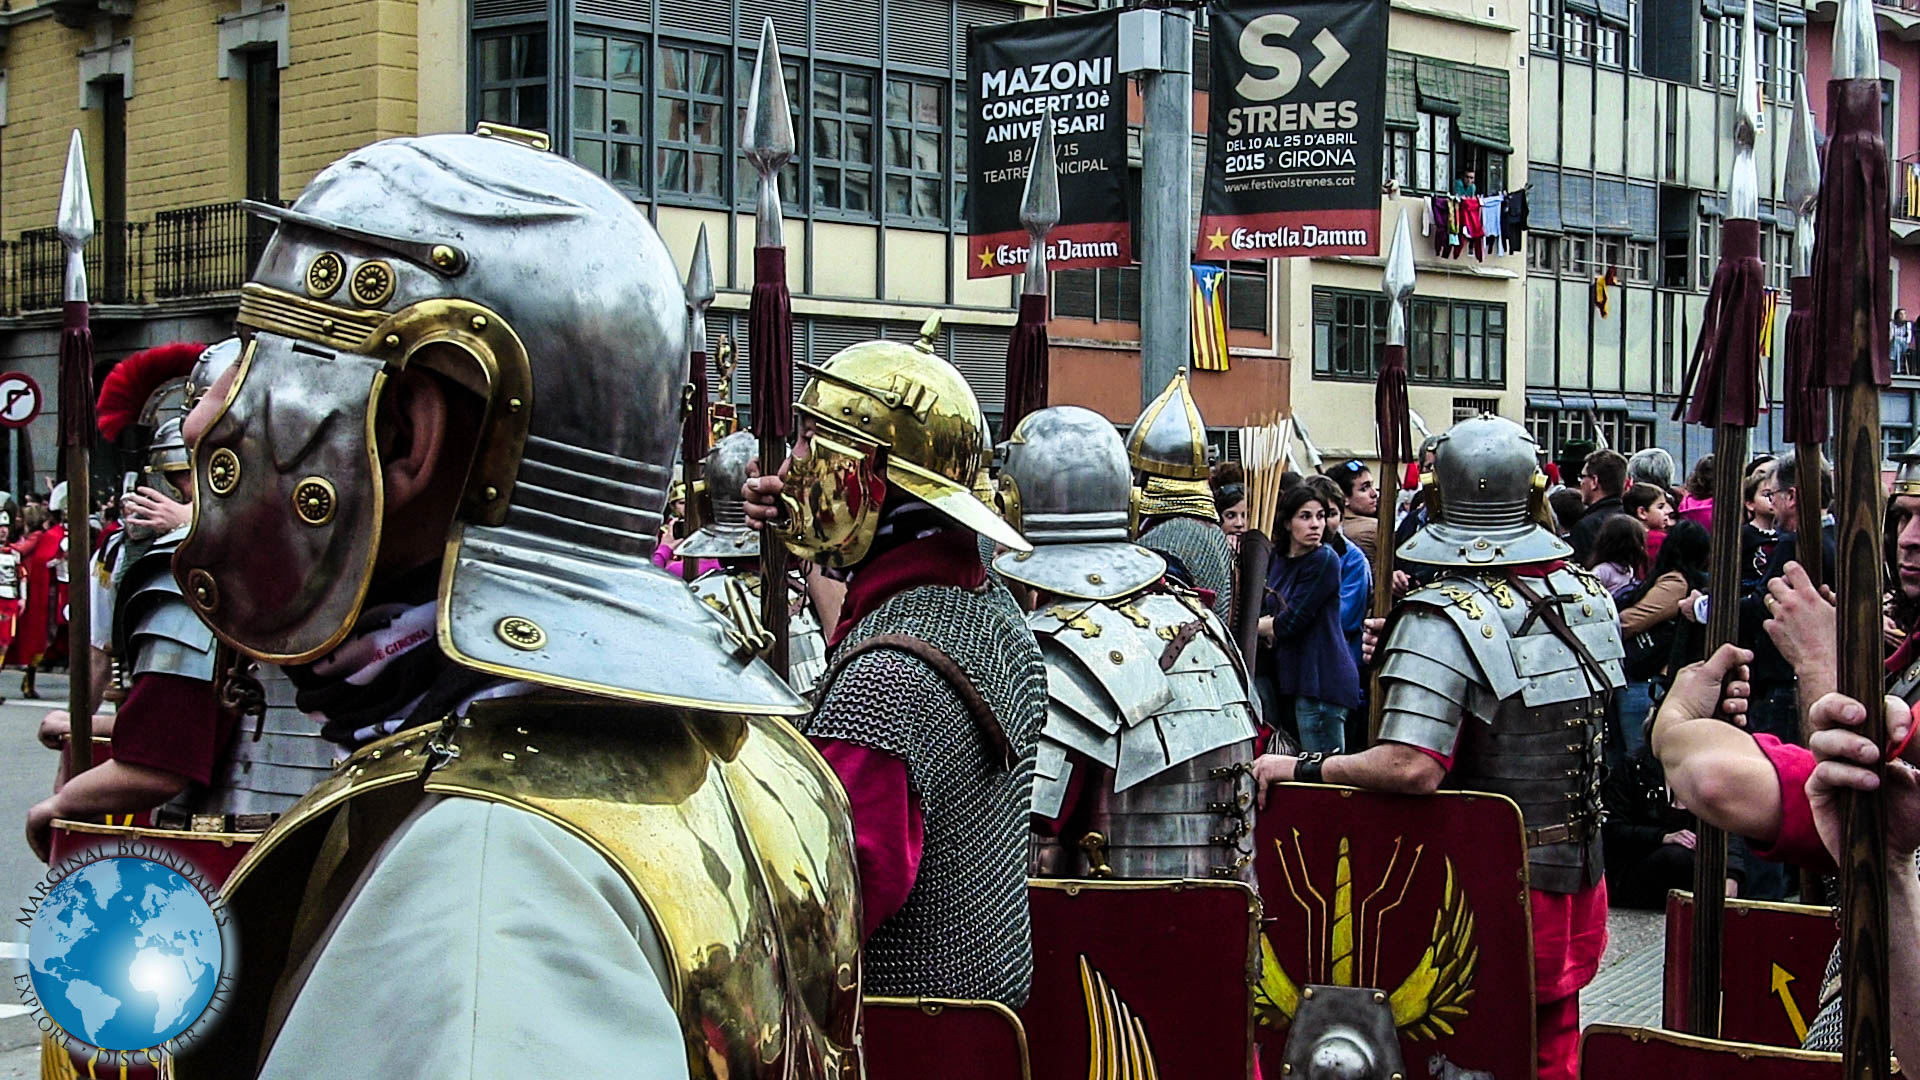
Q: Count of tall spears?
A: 8